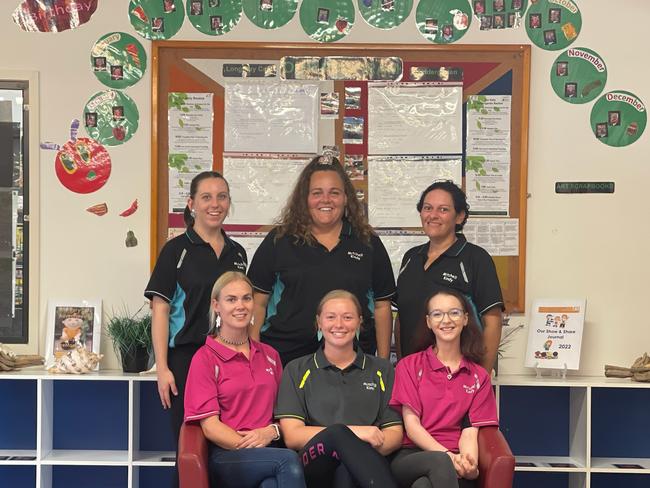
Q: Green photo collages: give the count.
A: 12